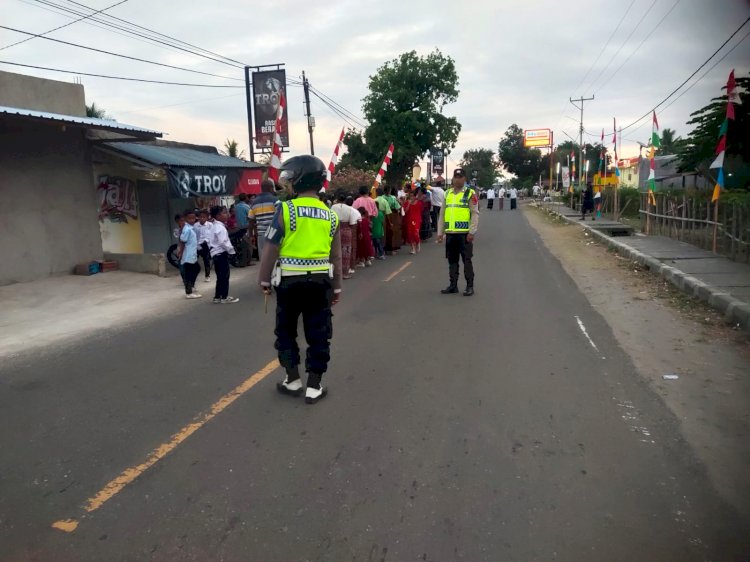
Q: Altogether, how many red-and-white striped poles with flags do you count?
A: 3